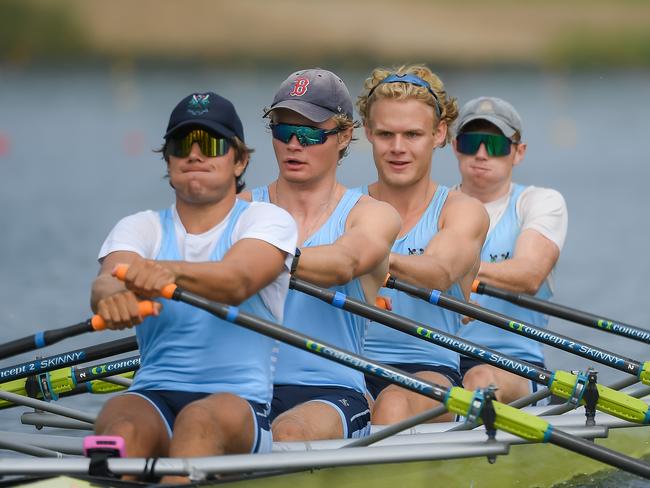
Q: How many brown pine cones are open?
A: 0